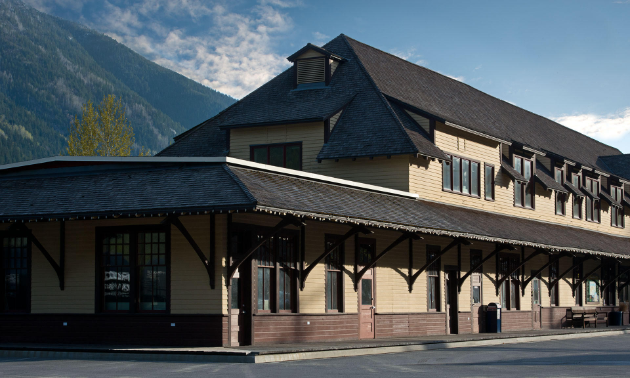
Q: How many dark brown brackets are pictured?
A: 13